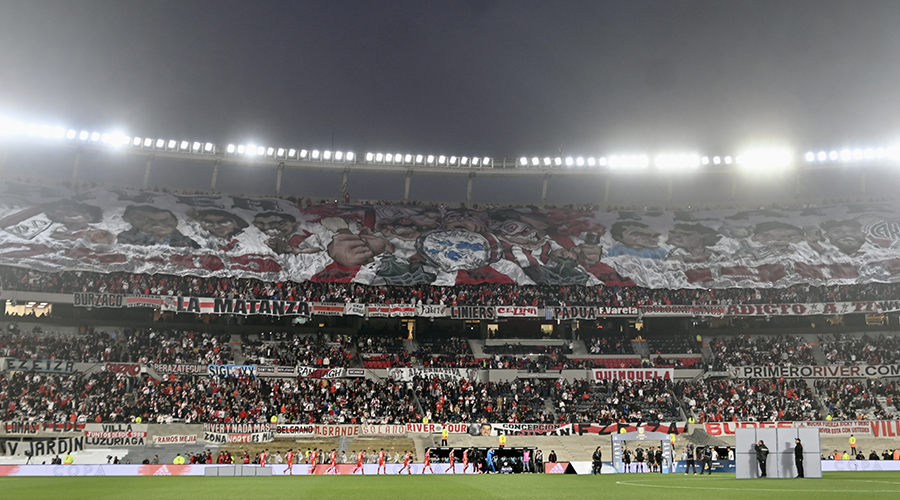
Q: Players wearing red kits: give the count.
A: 10